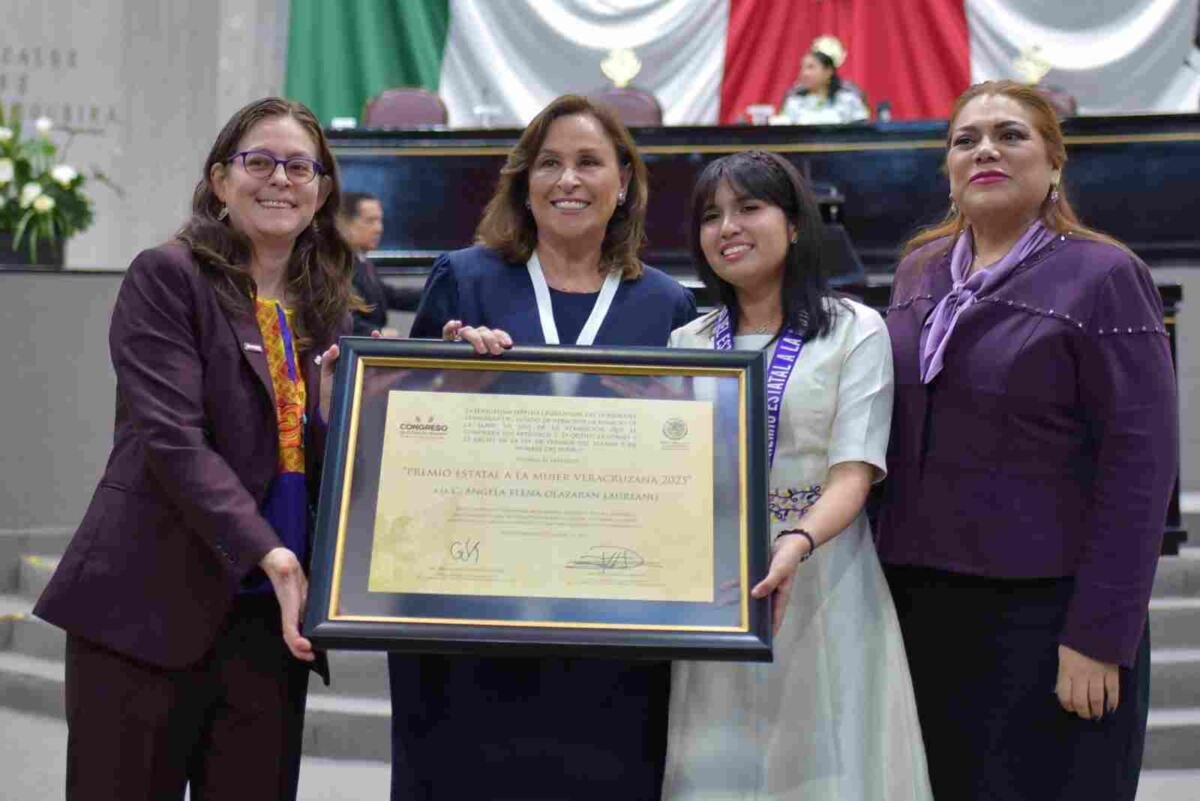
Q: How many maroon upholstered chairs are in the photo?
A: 3